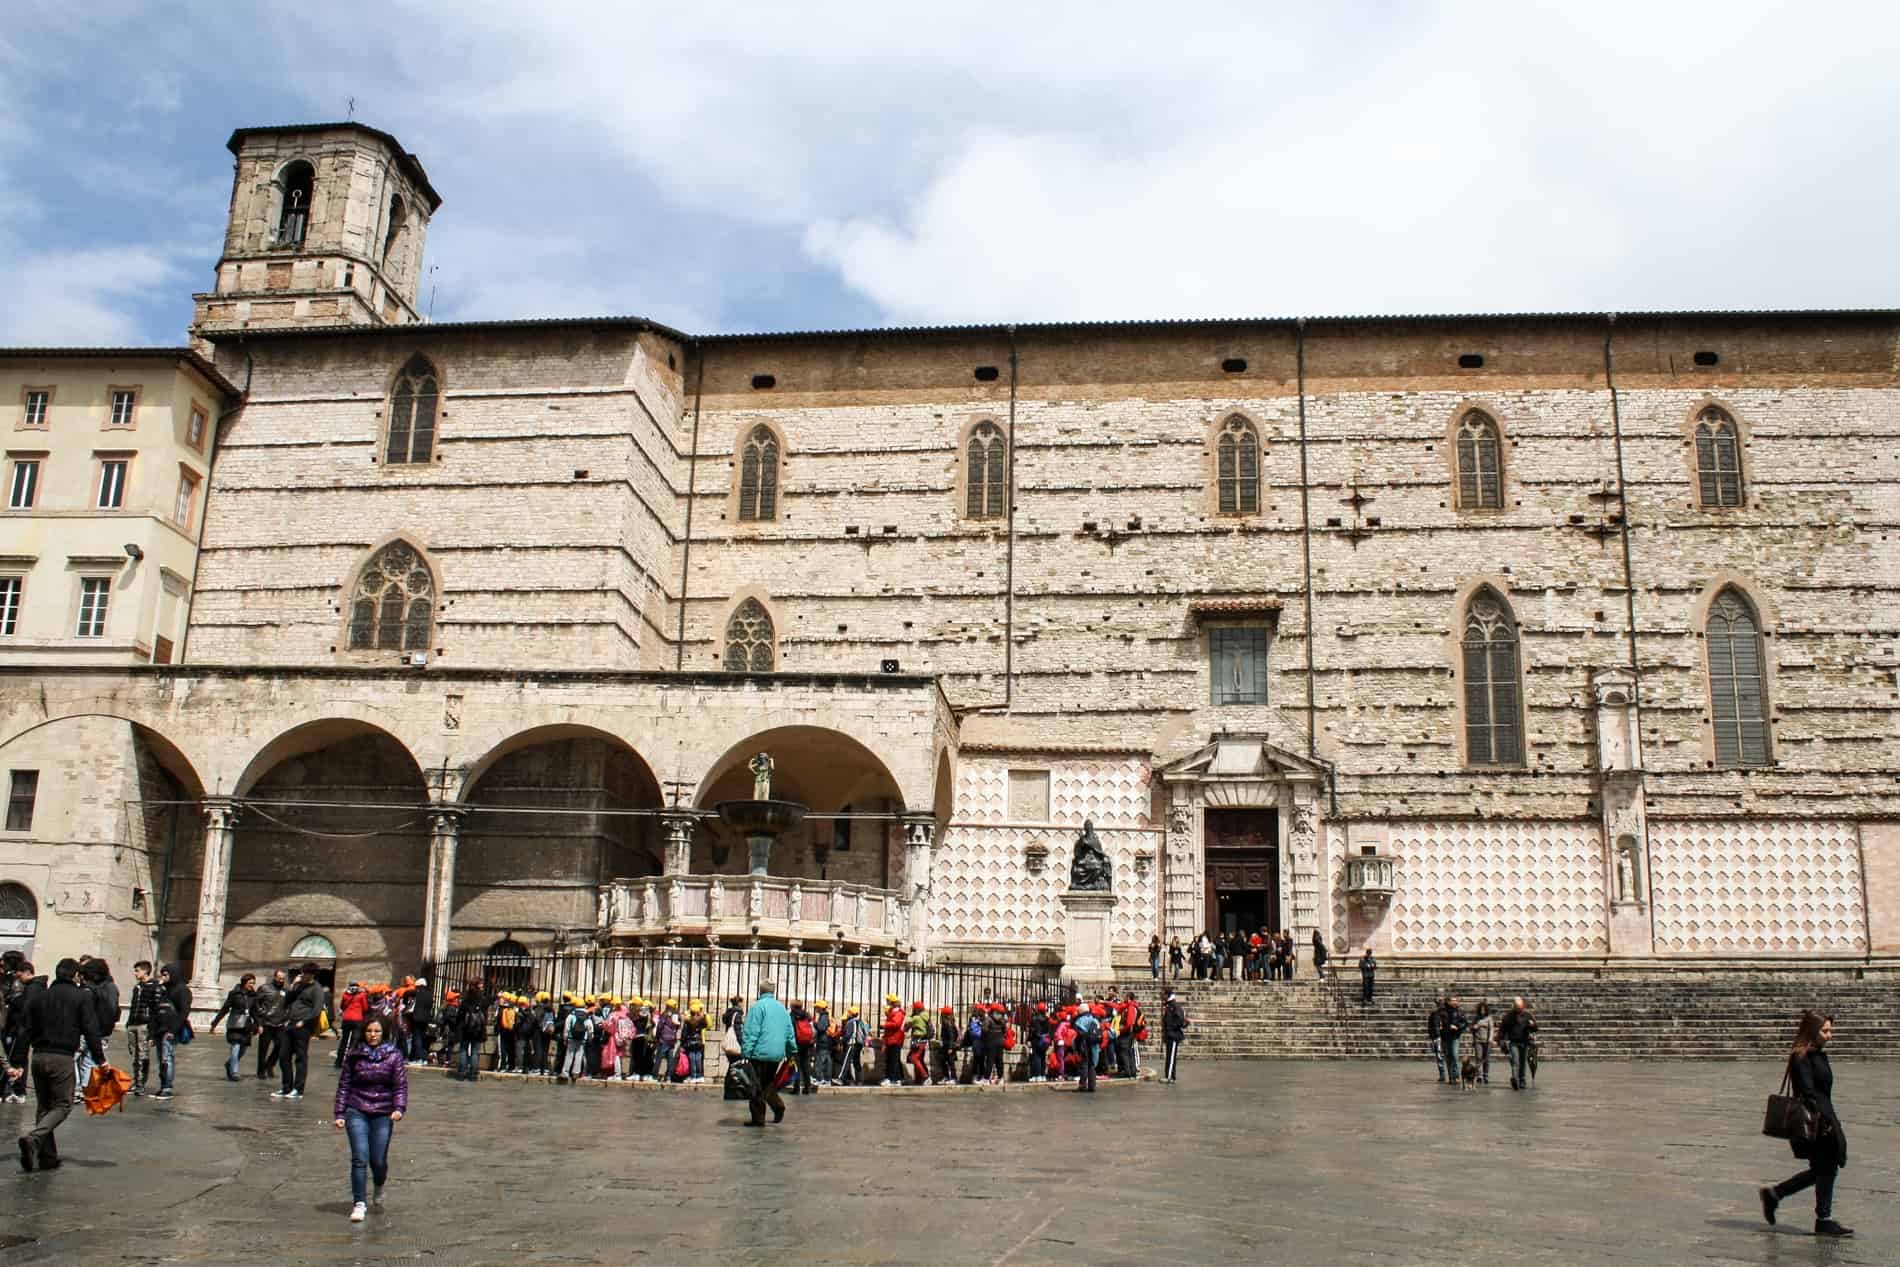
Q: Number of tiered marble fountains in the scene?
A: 1